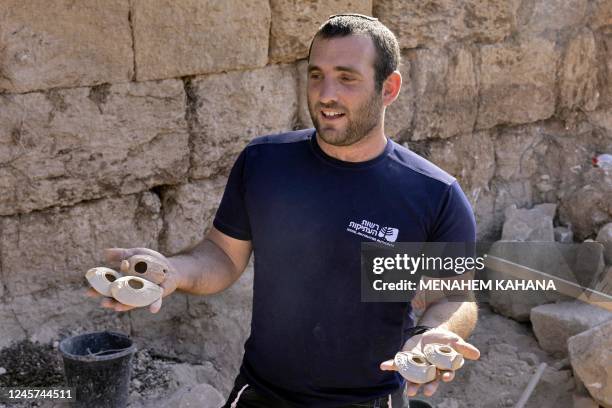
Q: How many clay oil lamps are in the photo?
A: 5